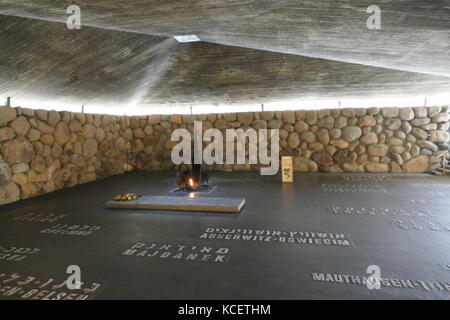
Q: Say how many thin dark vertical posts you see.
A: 6